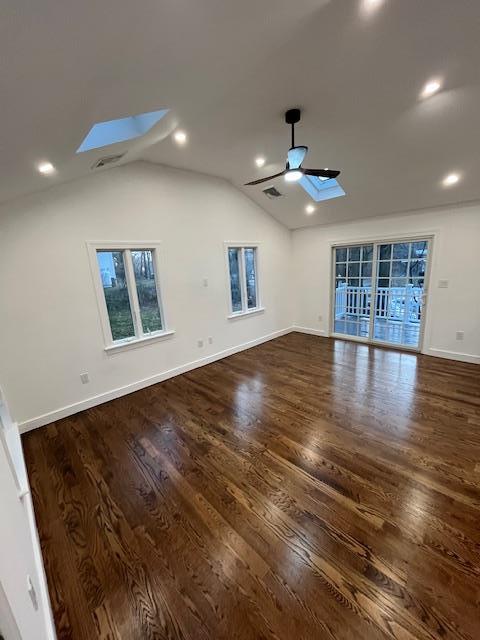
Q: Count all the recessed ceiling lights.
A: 7